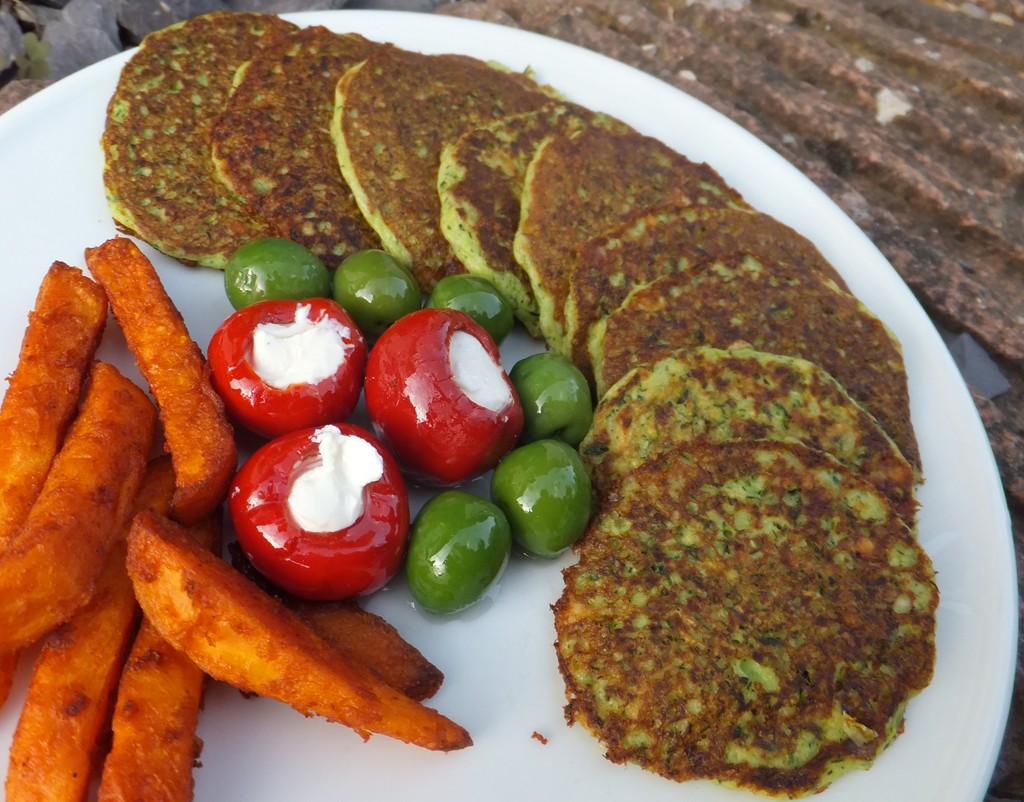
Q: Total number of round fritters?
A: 9